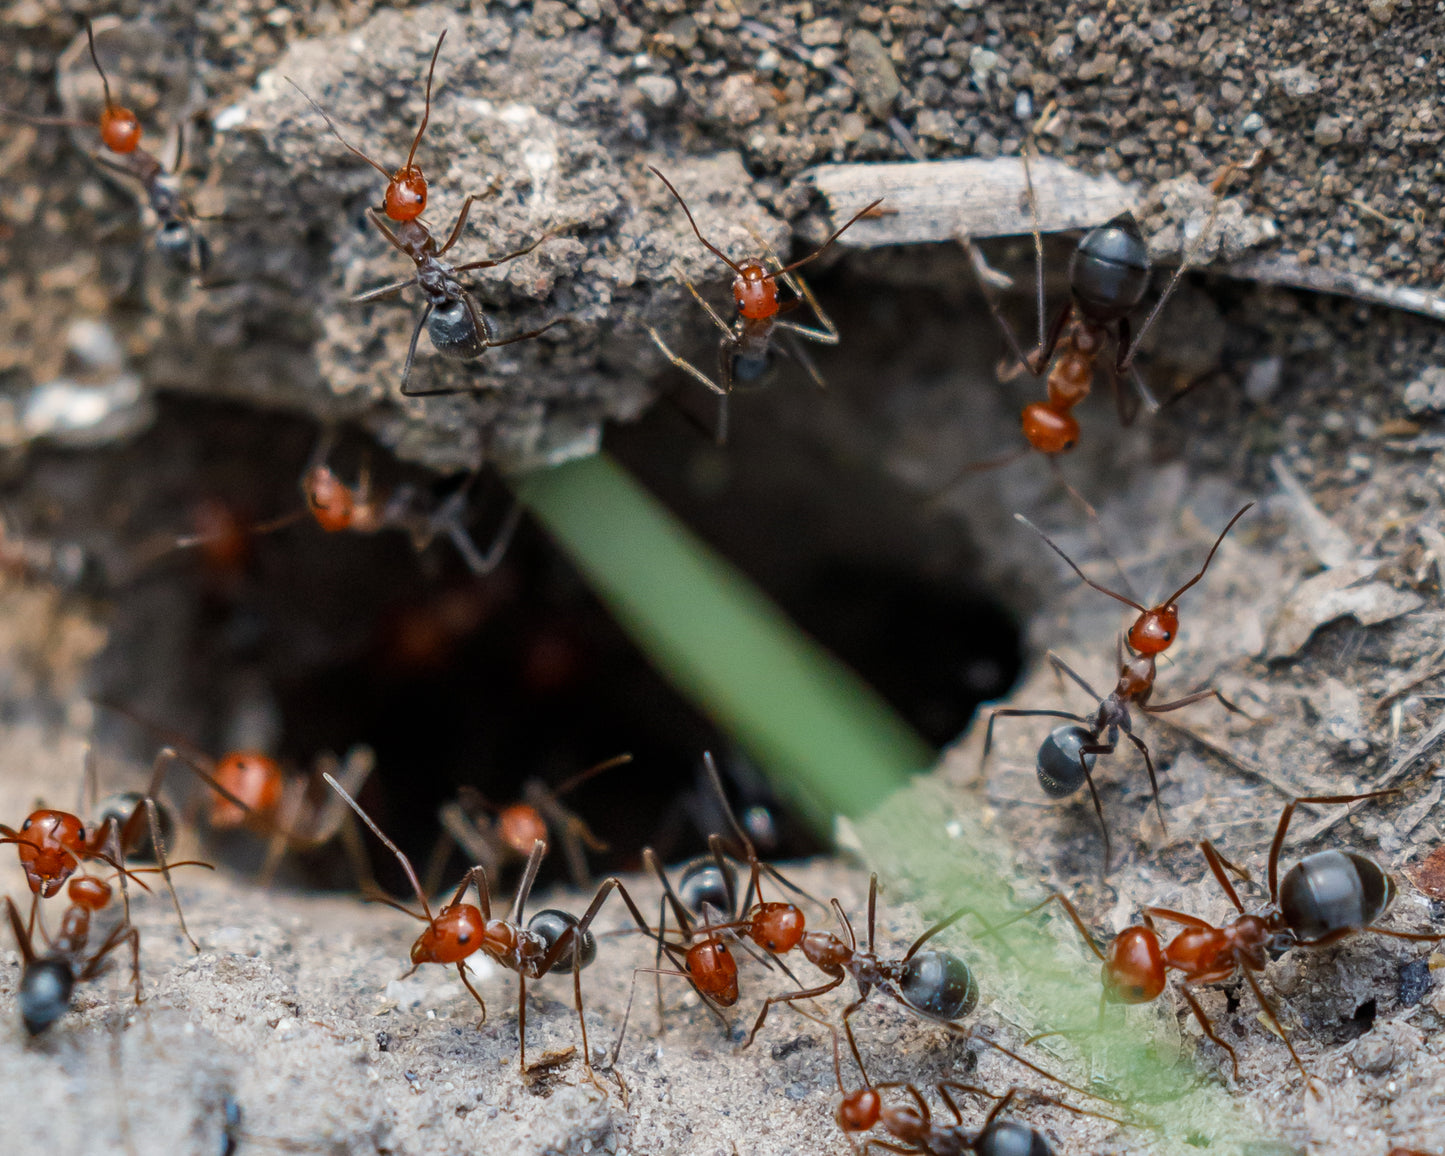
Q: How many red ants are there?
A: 15